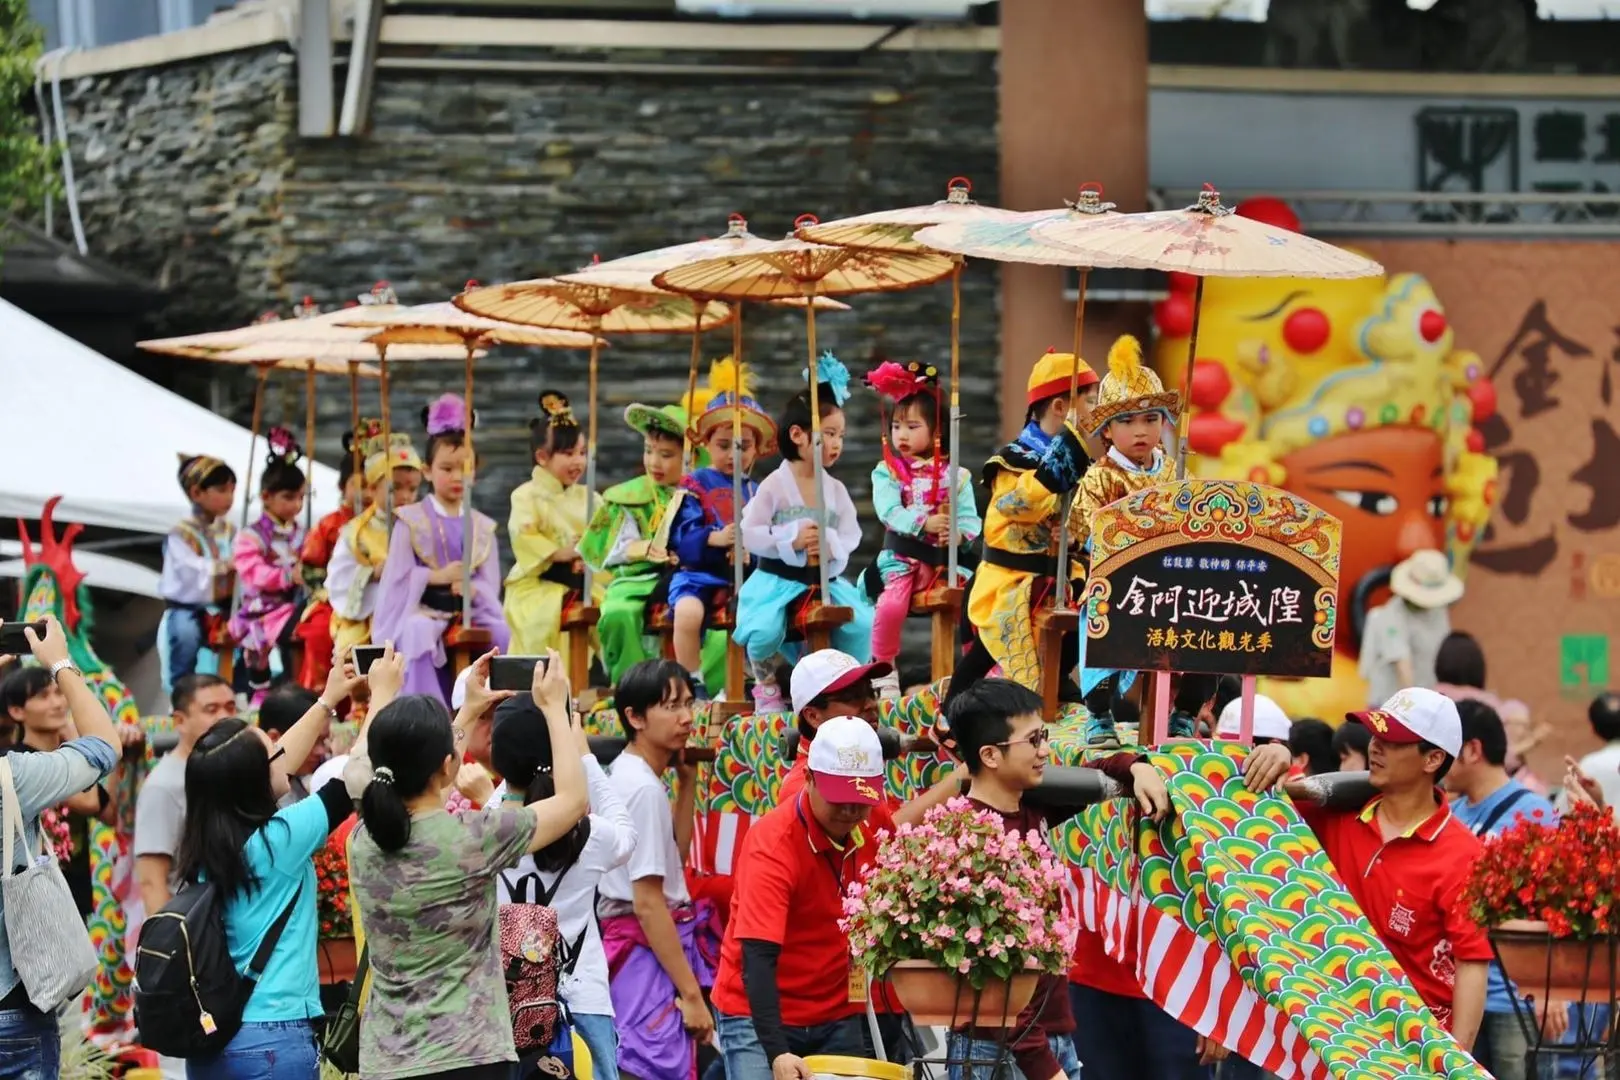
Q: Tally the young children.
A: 12